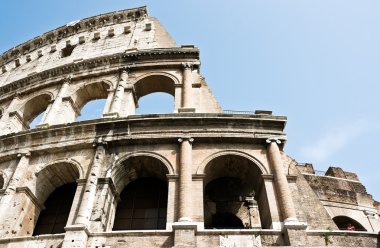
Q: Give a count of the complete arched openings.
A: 6